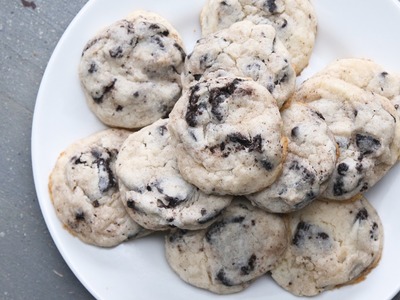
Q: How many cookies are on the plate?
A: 11